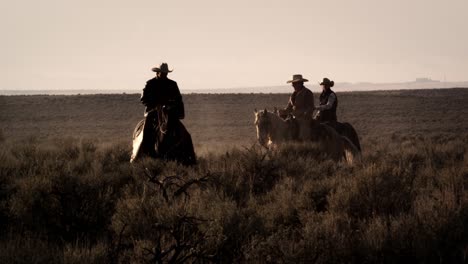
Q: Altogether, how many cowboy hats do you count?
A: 3